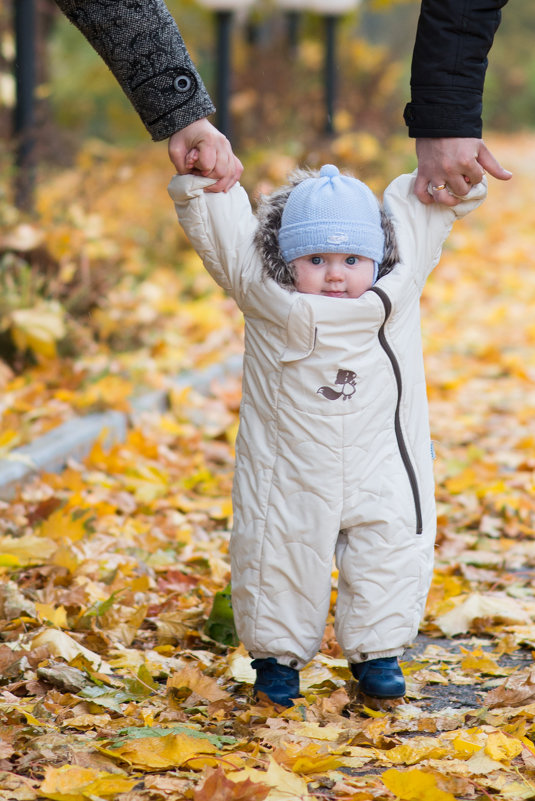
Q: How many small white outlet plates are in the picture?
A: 0